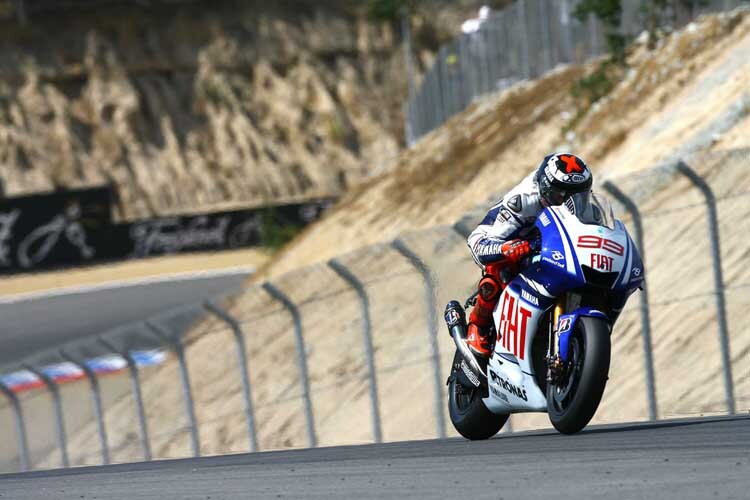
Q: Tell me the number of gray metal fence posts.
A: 12